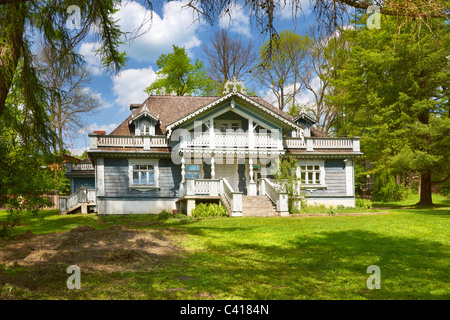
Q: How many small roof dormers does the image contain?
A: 2